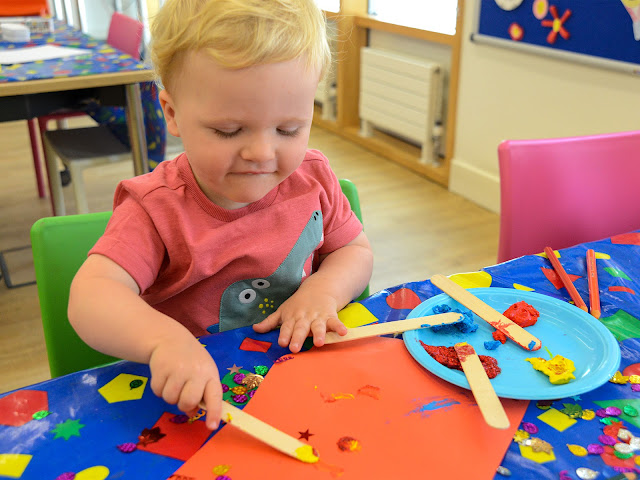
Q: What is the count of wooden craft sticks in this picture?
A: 4